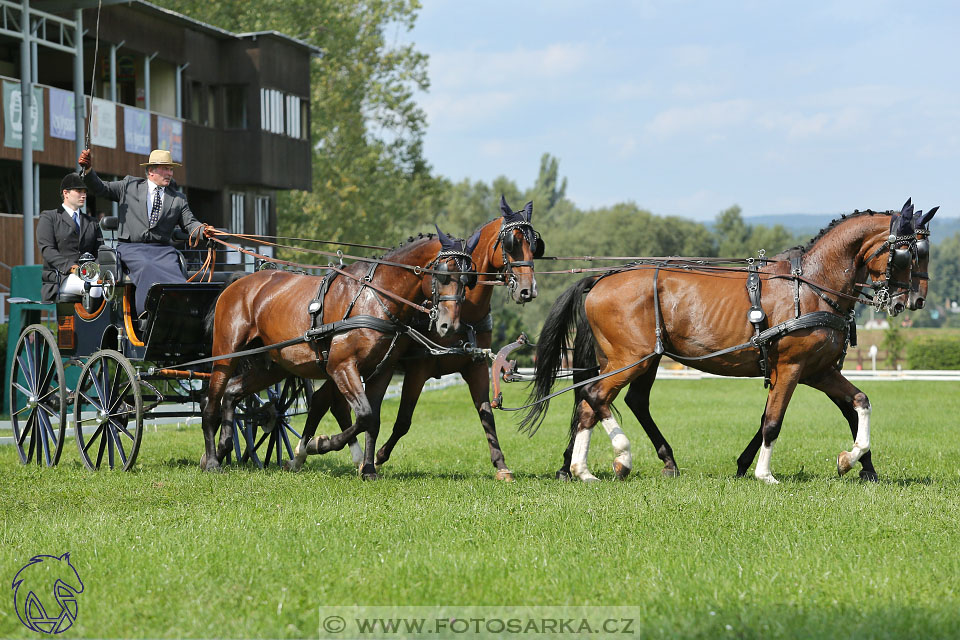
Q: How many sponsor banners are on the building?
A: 5